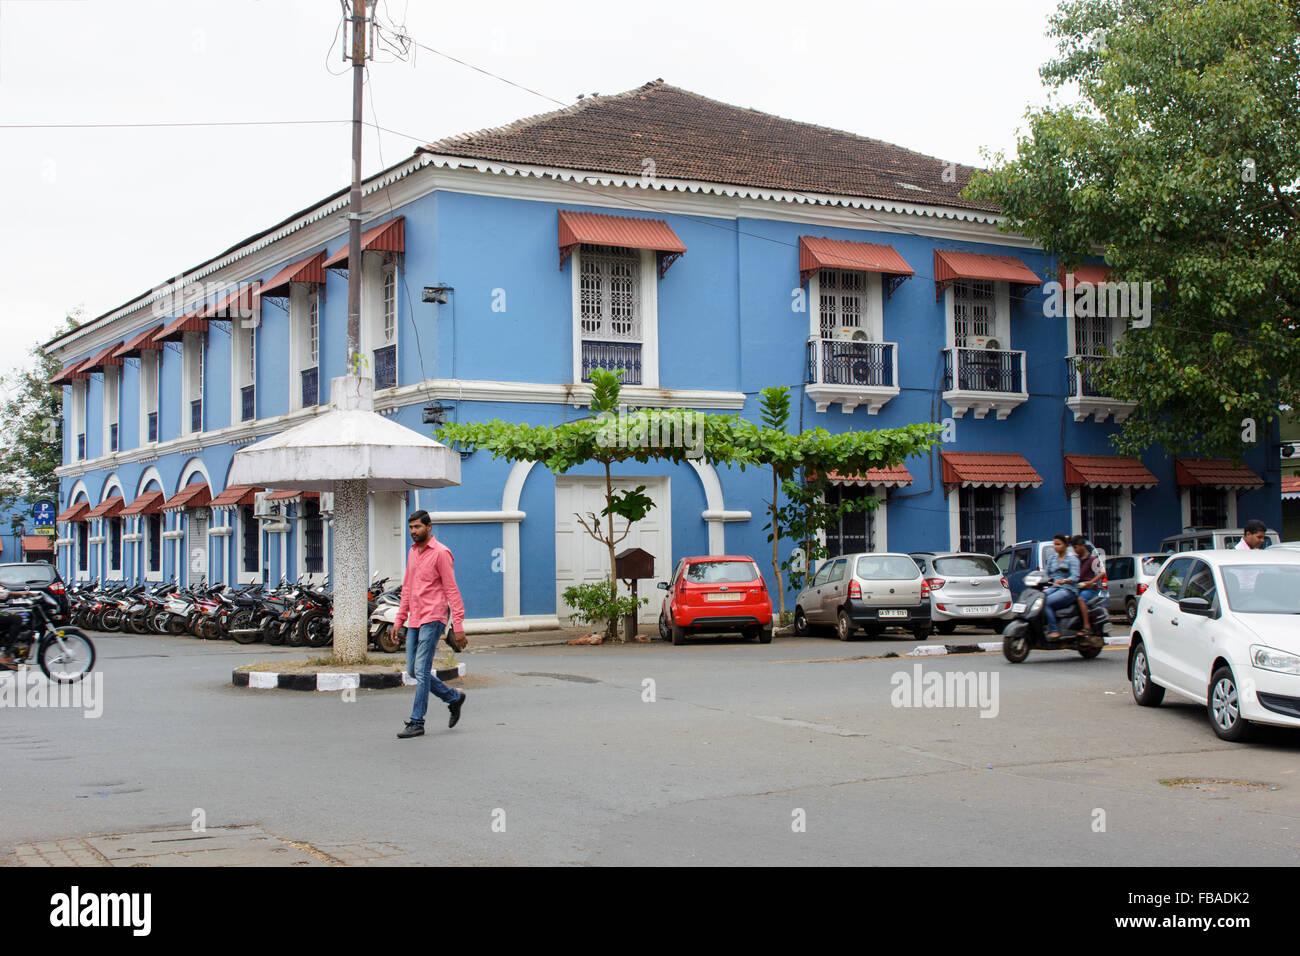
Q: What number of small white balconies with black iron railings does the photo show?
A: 3